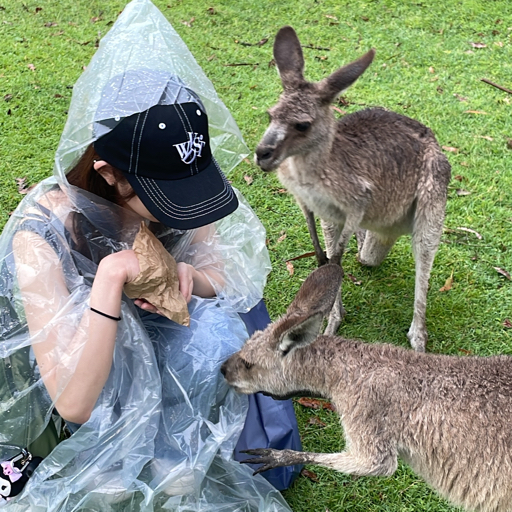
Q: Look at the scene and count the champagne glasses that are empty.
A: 0